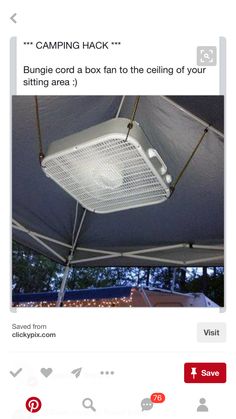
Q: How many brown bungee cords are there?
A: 3